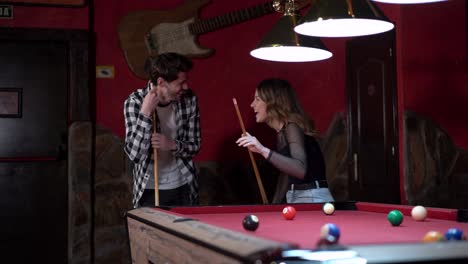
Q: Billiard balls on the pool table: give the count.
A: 8